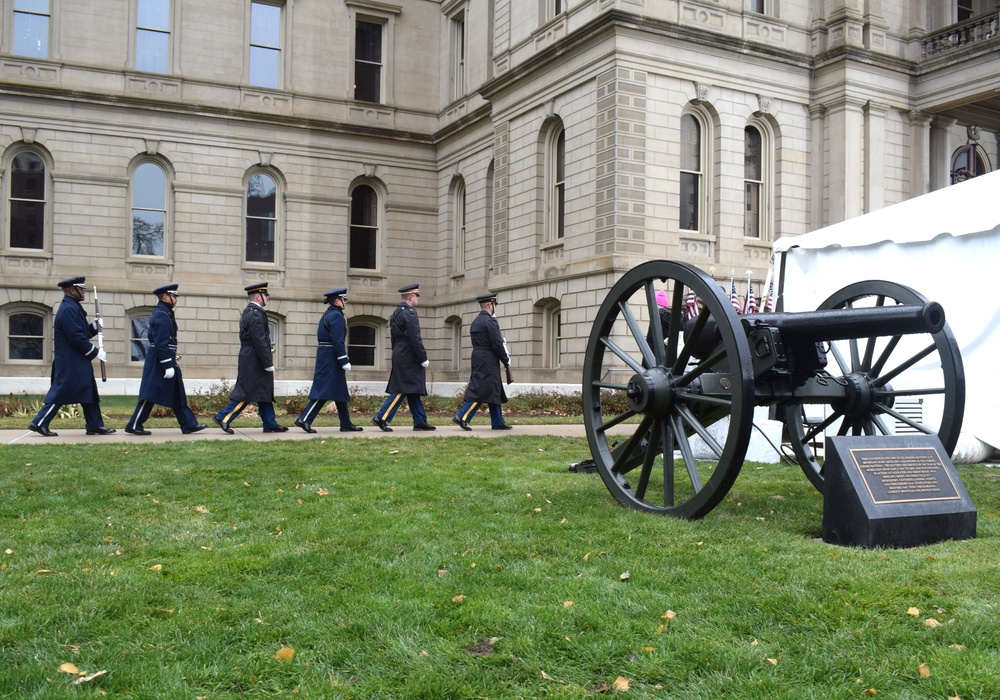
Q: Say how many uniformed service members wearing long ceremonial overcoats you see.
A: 6